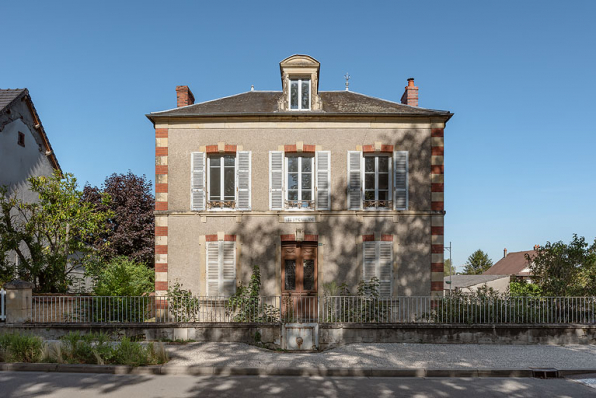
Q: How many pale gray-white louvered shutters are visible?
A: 10